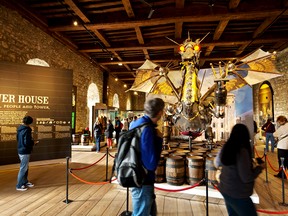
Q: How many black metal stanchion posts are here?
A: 6